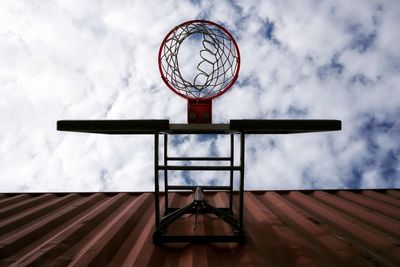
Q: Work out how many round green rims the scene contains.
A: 0